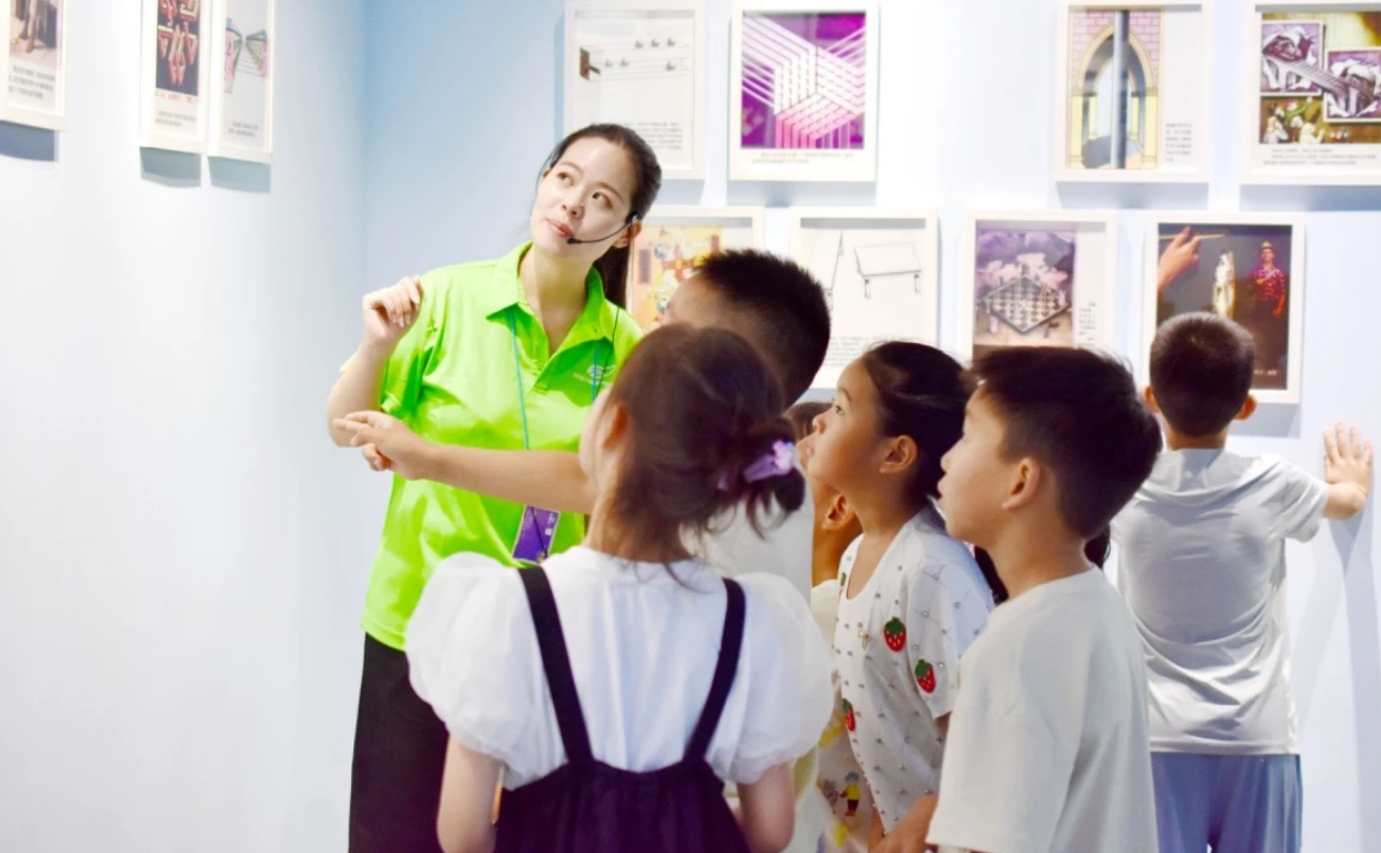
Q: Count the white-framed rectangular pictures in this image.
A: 11